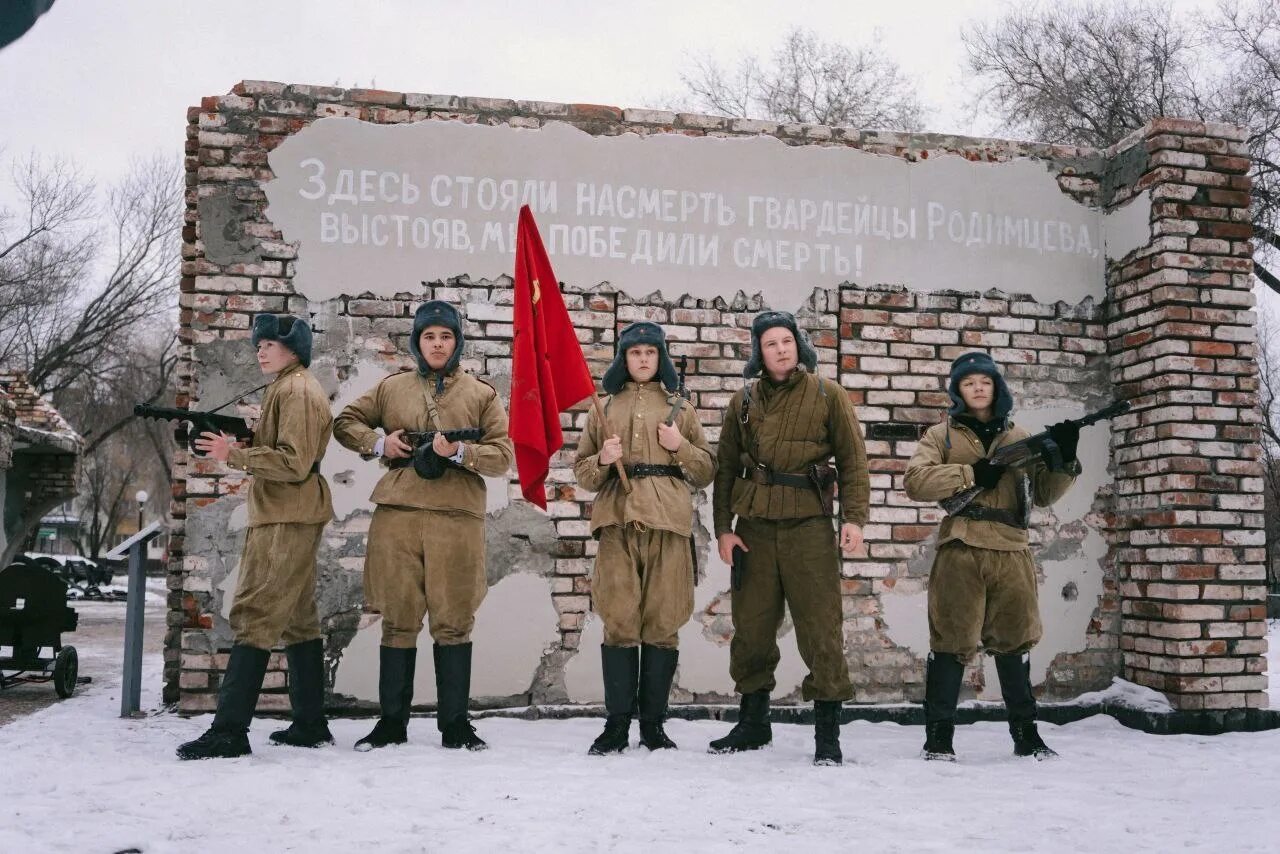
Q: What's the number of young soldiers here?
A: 5